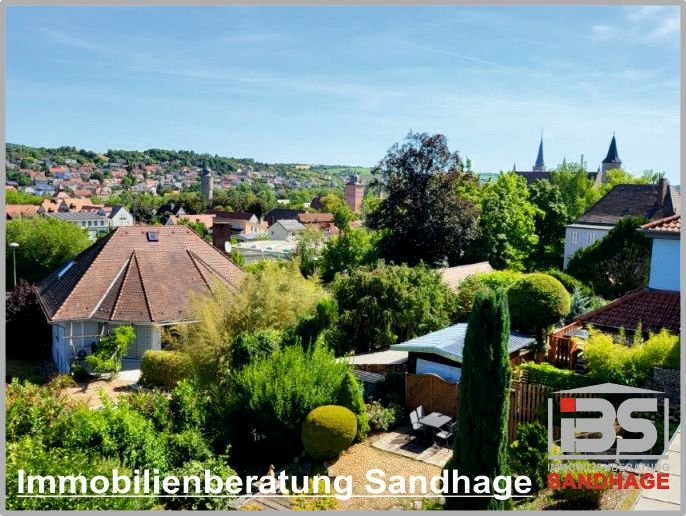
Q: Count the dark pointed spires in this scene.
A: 2